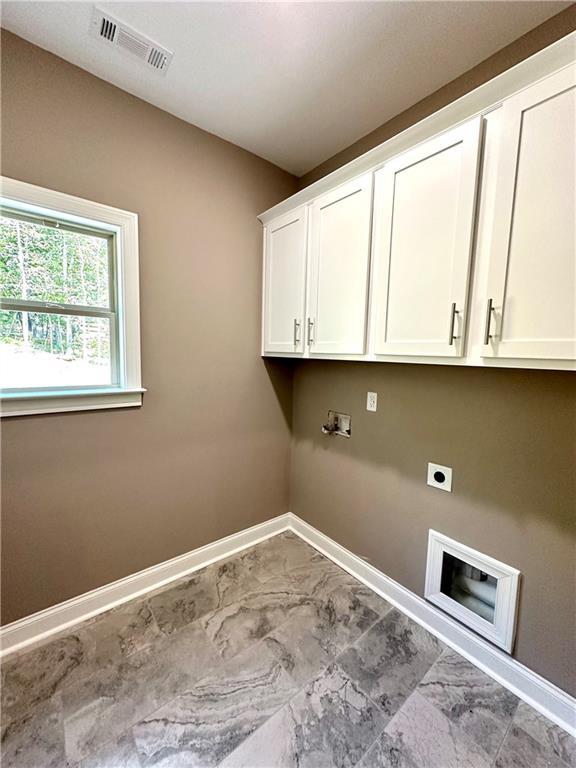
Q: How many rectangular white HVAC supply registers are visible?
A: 1